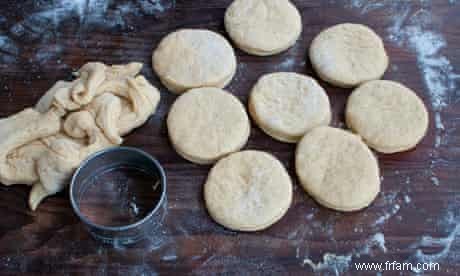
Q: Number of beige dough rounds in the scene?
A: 8